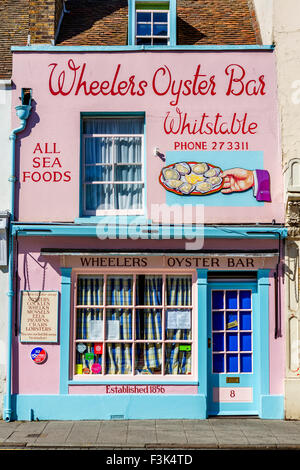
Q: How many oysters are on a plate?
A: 8